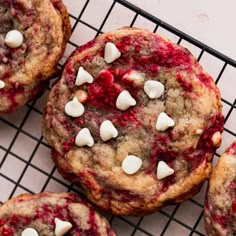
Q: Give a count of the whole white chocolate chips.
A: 12